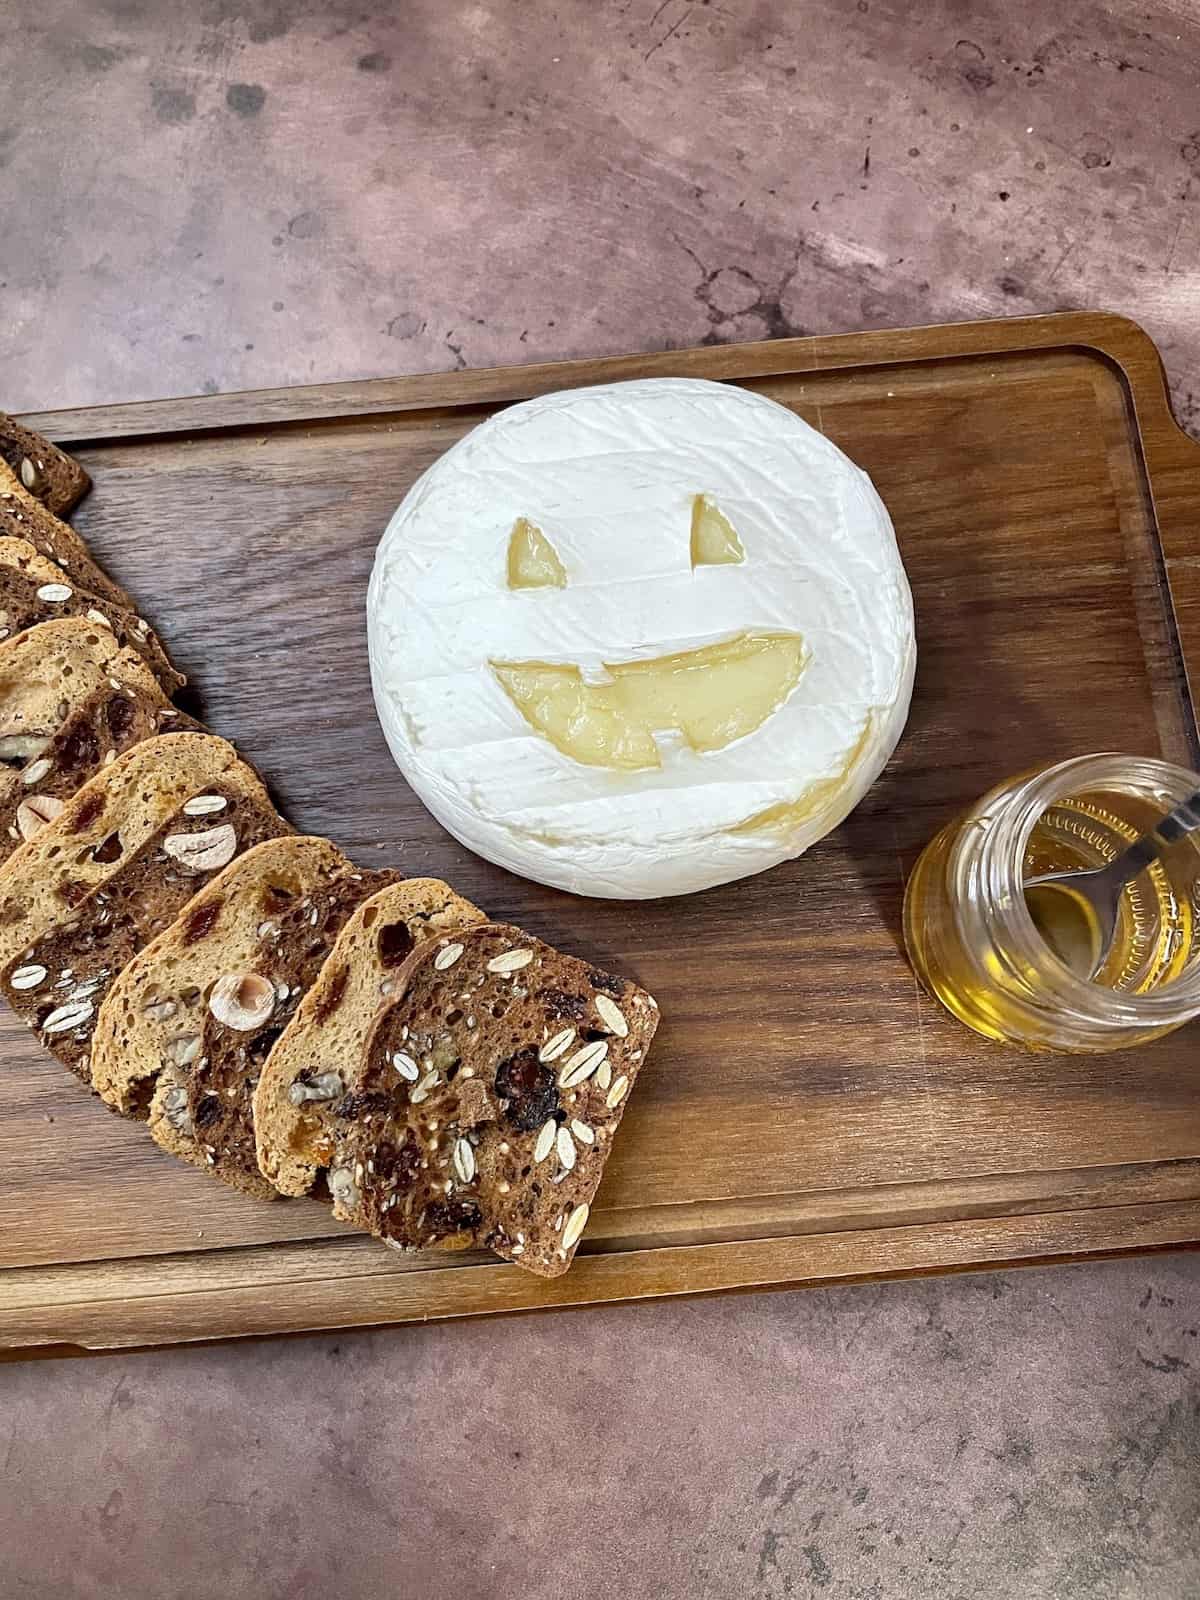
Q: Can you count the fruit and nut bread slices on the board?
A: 7